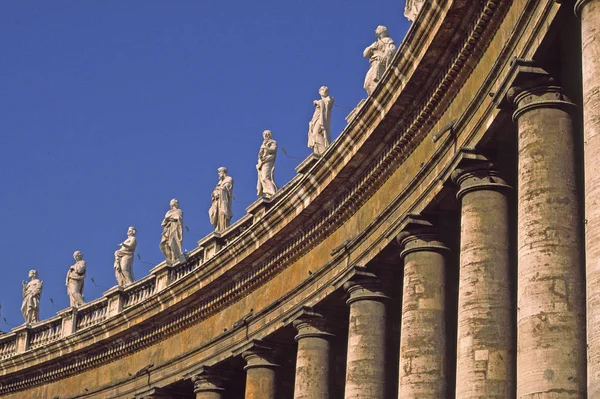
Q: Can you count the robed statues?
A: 9